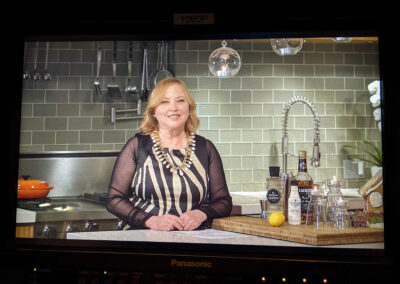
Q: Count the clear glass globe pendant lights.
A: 3